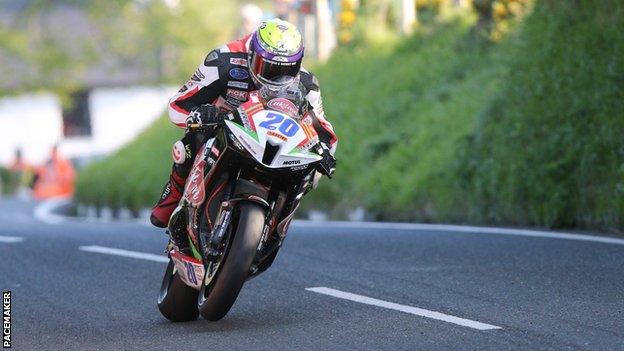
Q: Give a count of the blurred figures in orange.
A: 2